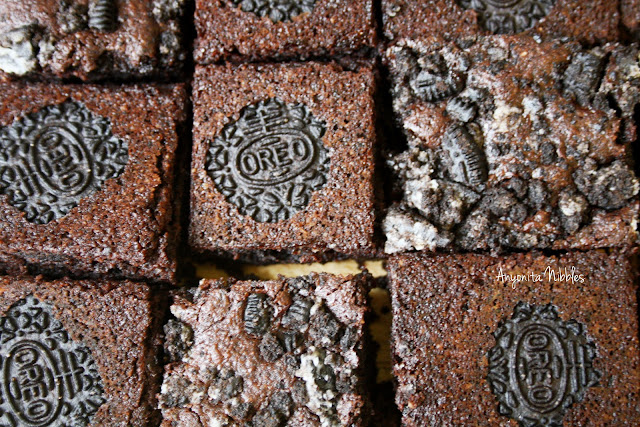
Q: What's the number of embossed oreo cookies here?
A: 6